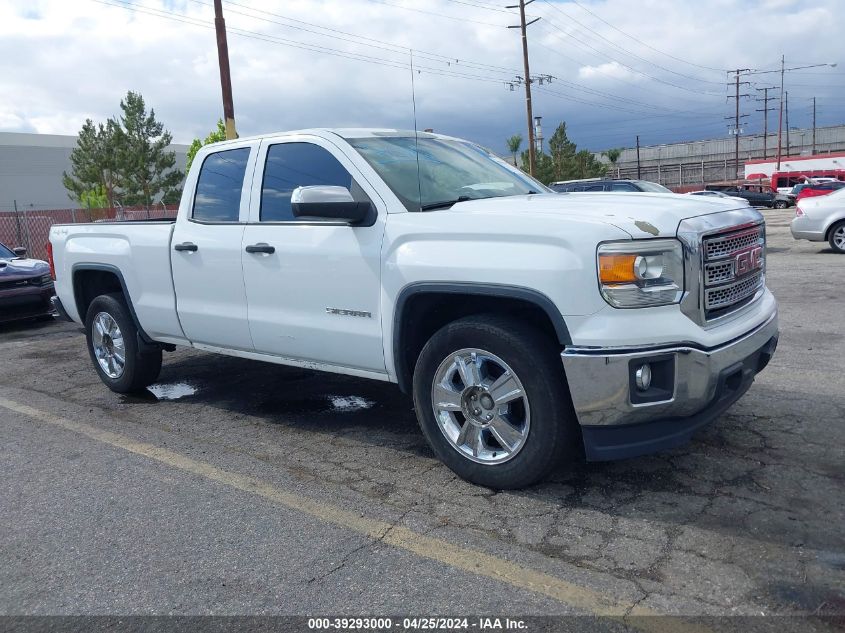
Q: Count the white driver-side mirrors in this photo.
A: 0